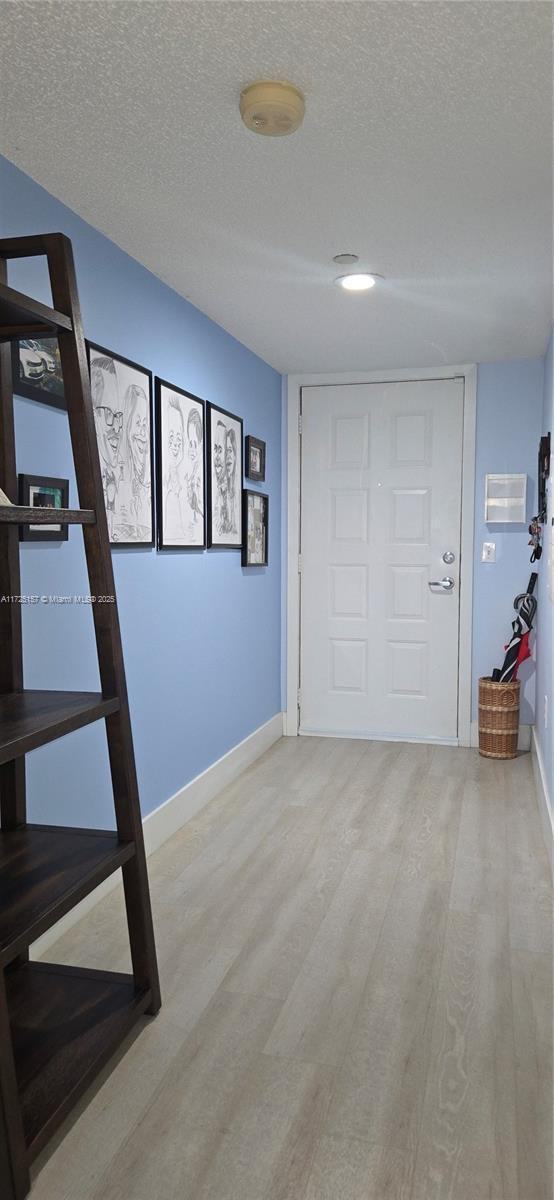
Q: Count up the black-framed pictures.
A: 7